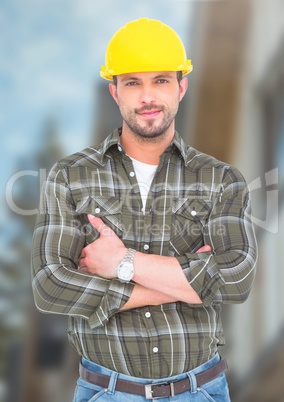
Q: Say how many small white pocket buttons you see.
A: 2